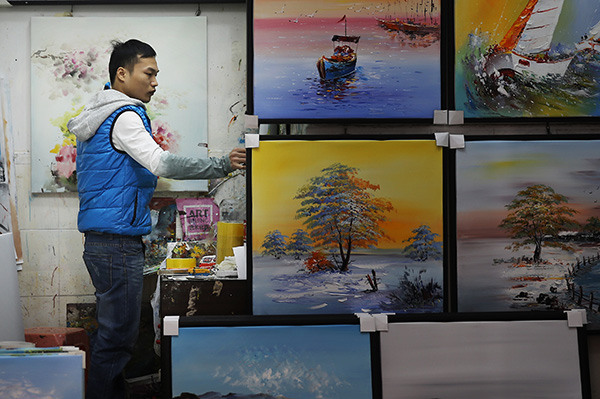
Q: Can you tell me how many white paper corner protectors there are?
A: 10